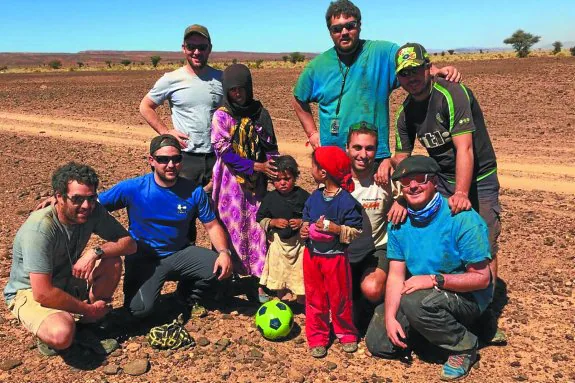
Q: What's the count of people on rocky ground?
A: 10